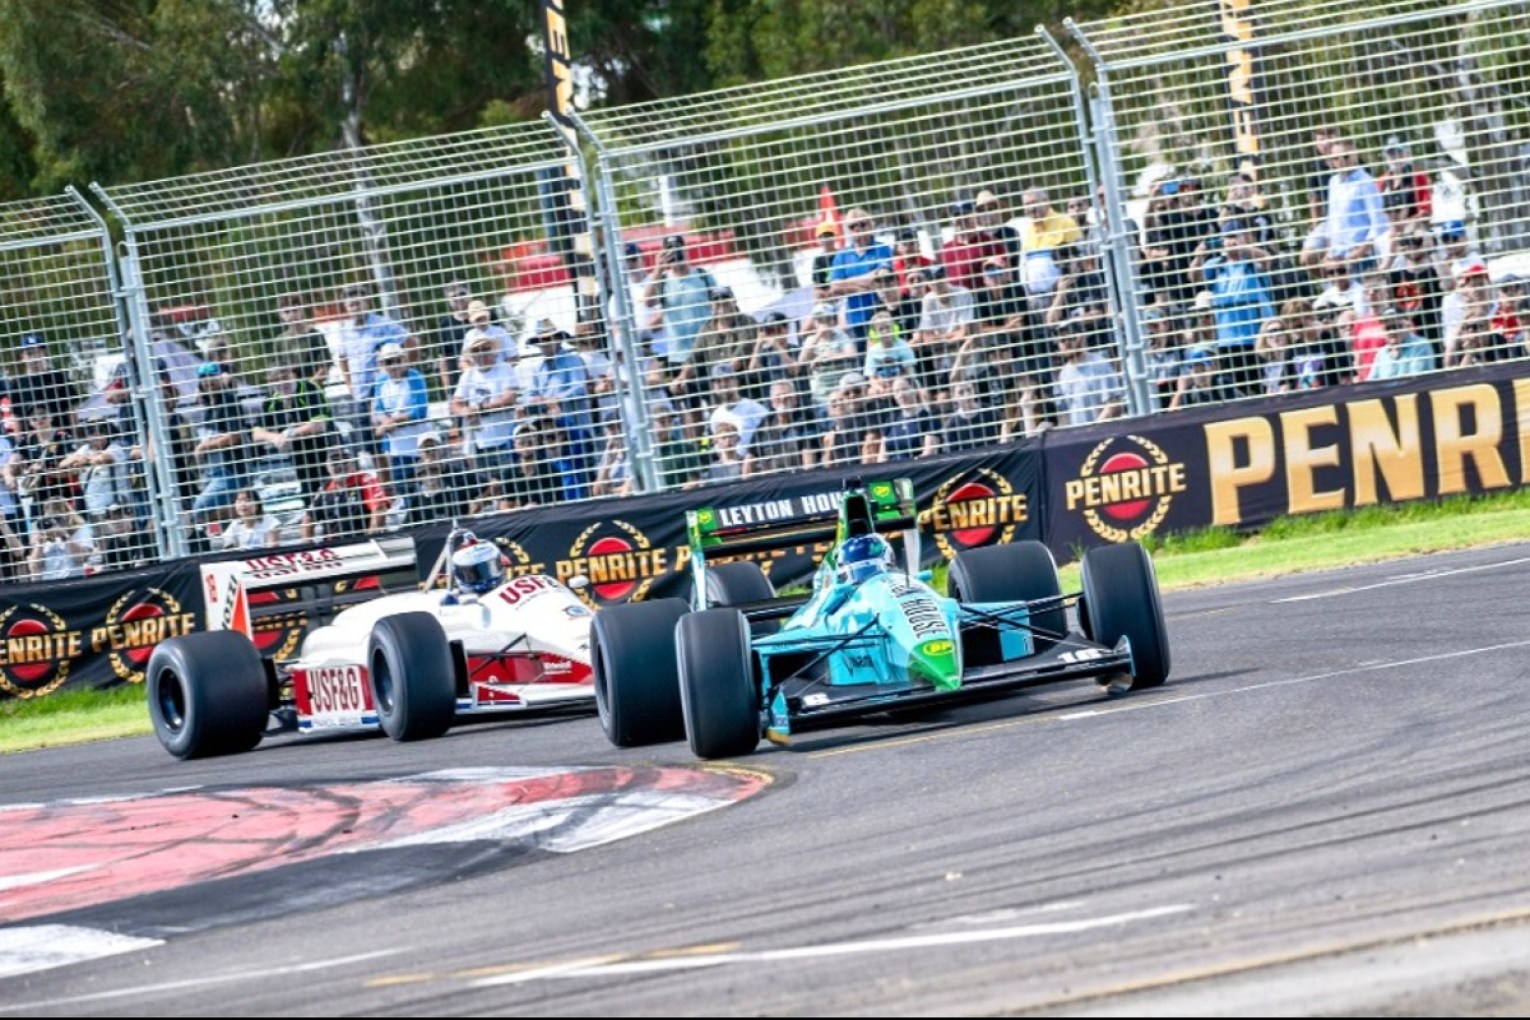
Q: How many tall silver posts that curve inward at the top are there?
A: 6